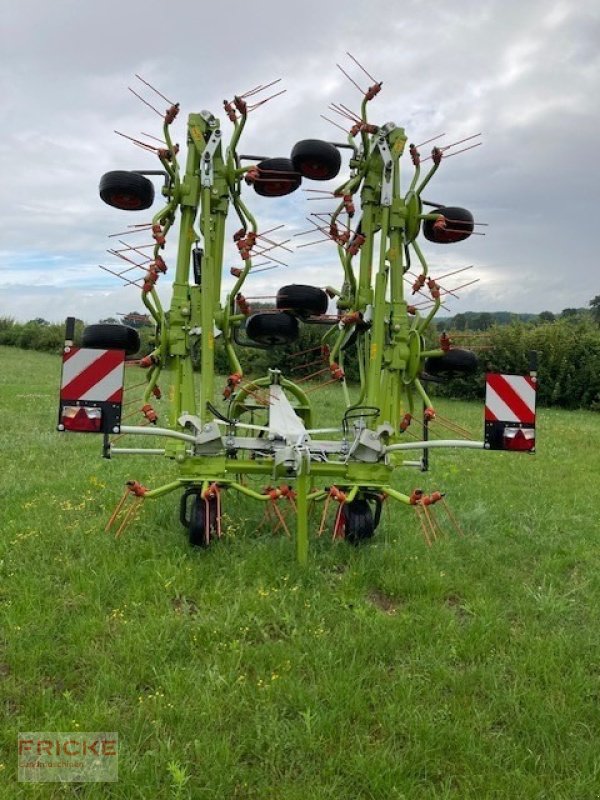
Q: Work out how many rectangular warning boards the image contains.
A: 2